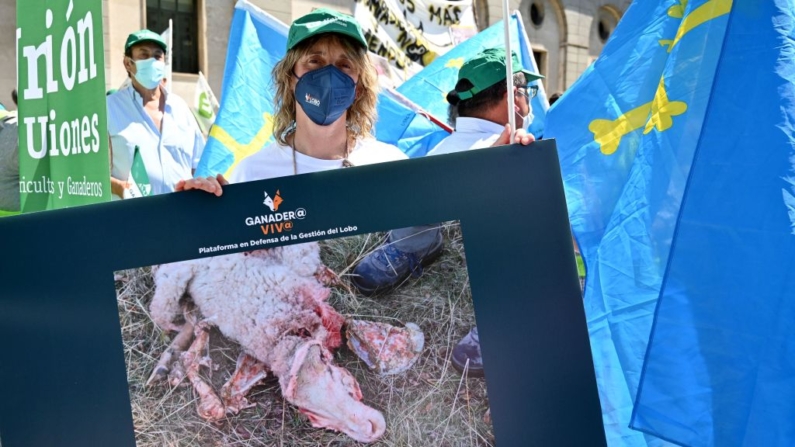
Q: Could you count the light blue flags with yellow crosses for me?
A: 3